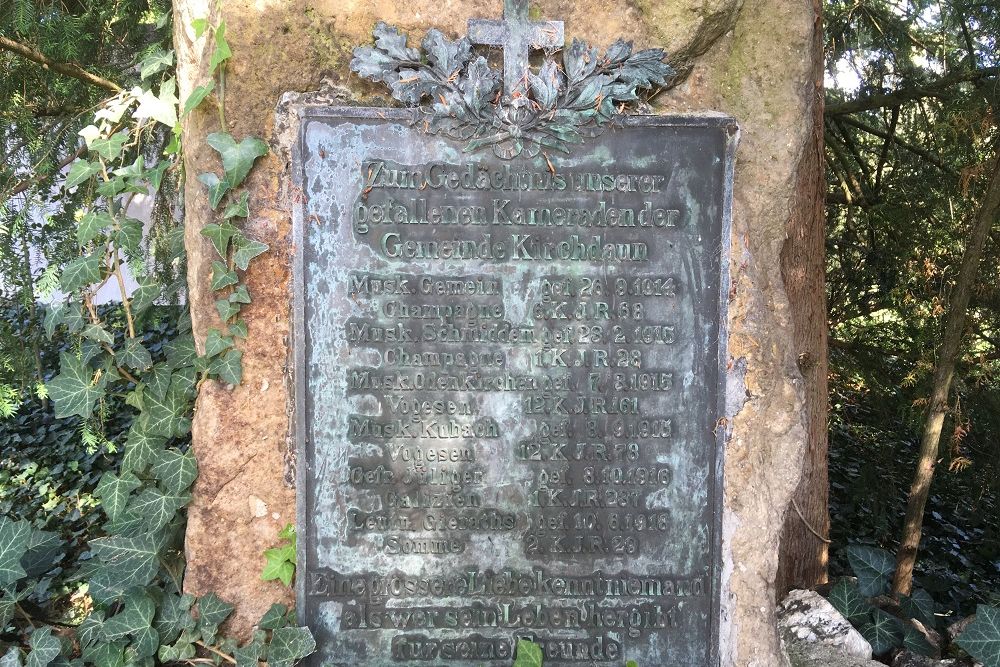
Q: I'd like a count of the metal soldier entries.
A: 6